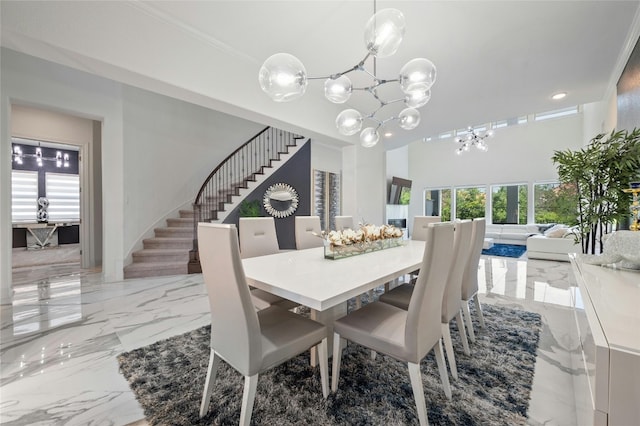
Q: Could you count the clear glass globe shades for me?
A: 8